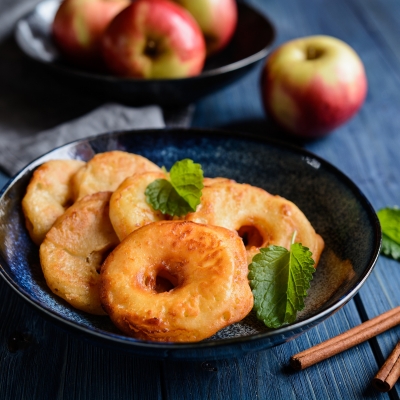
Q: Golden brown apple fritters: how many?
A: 6